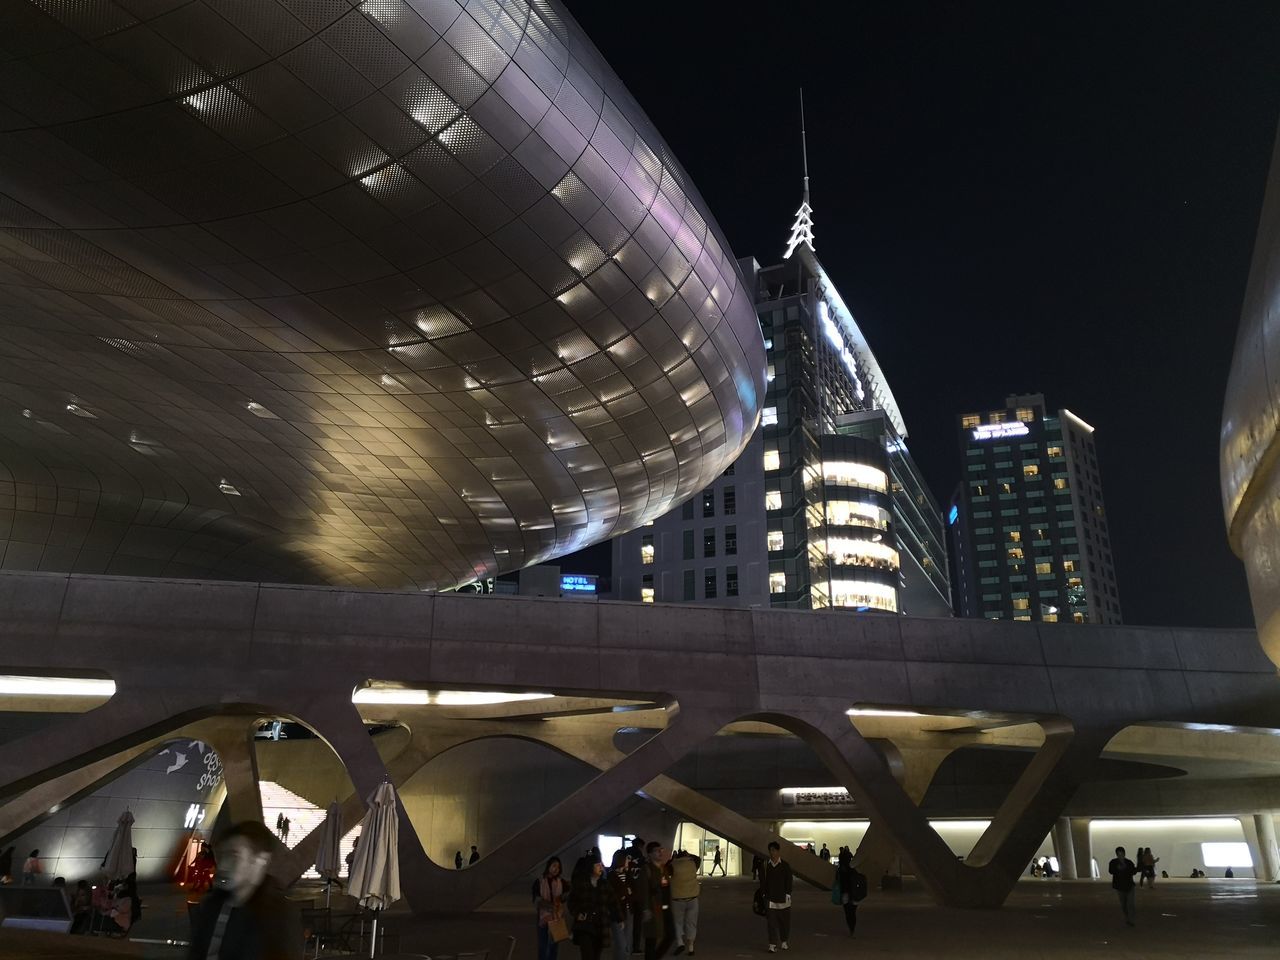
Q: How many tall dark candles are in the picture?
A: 0